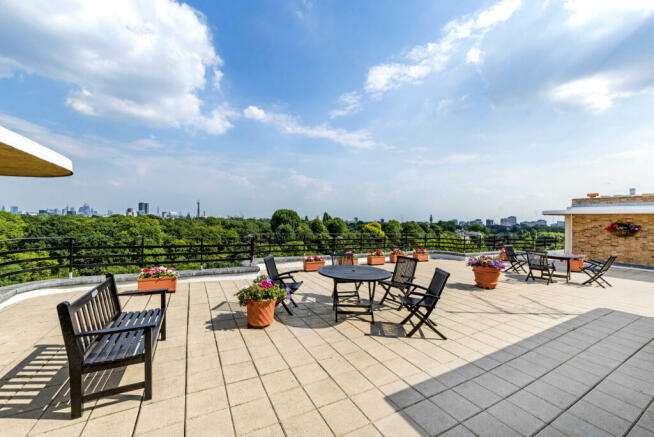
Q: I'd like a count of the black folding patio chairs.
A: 7